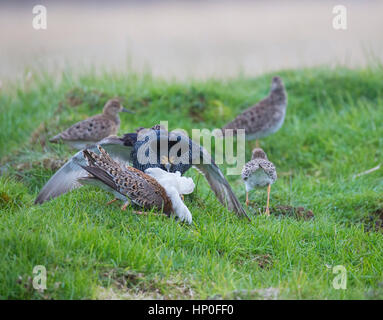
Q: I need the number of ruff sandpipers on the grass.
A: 5